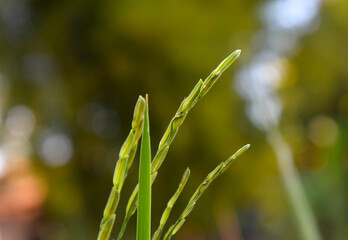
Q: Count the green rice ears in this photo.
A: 4